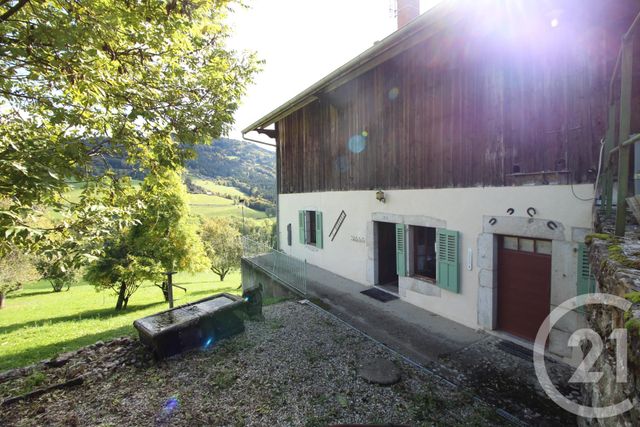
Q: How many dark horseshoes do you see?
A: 4